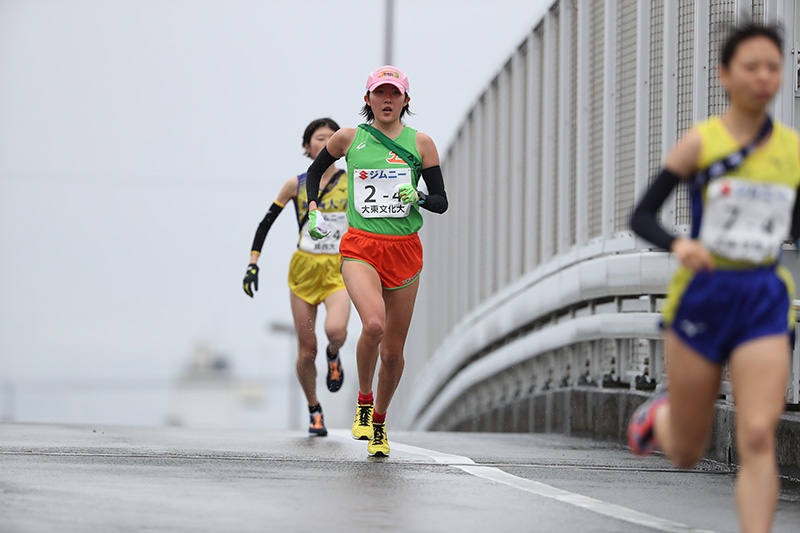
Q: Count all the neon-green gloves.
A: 2